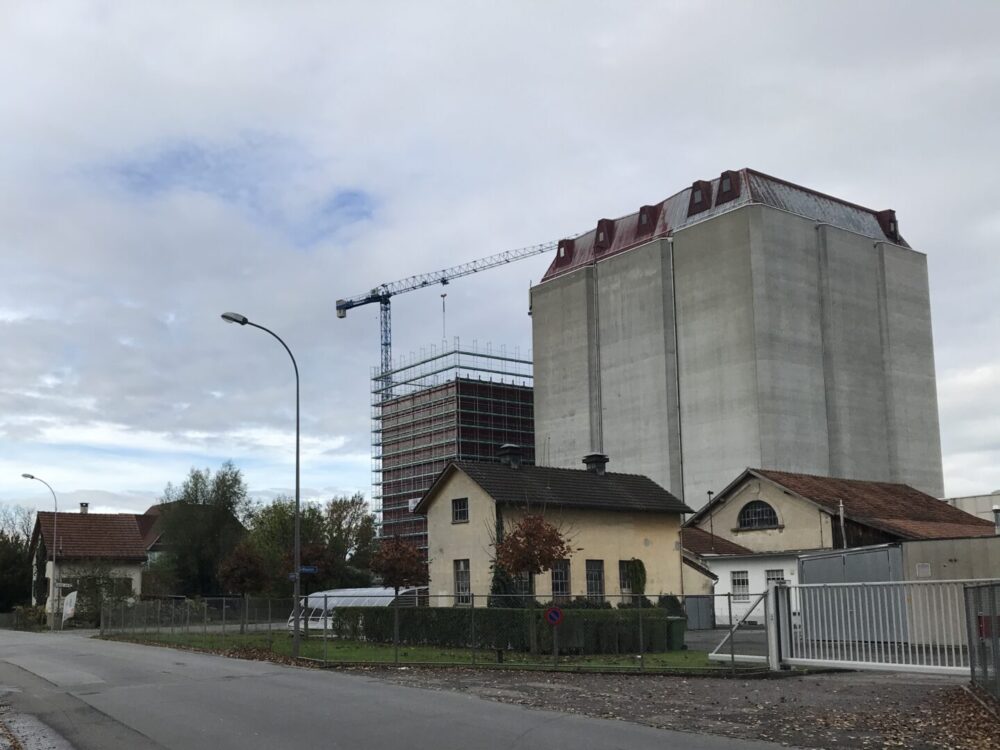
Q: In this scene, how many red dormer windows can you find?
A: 6